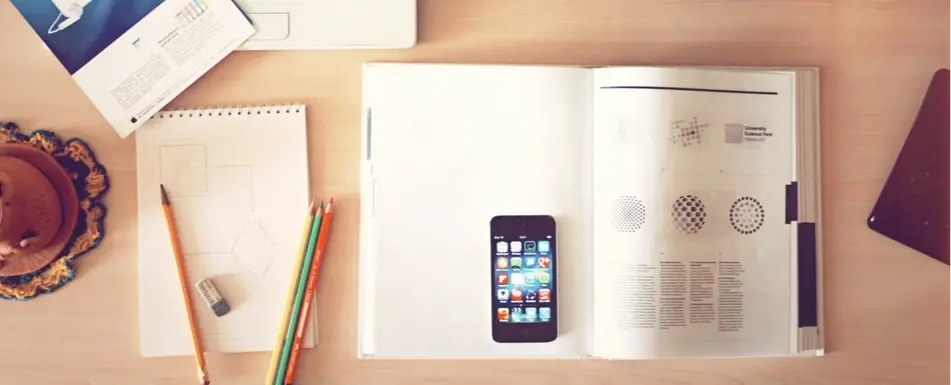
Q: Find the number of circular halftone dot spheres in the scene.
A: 3